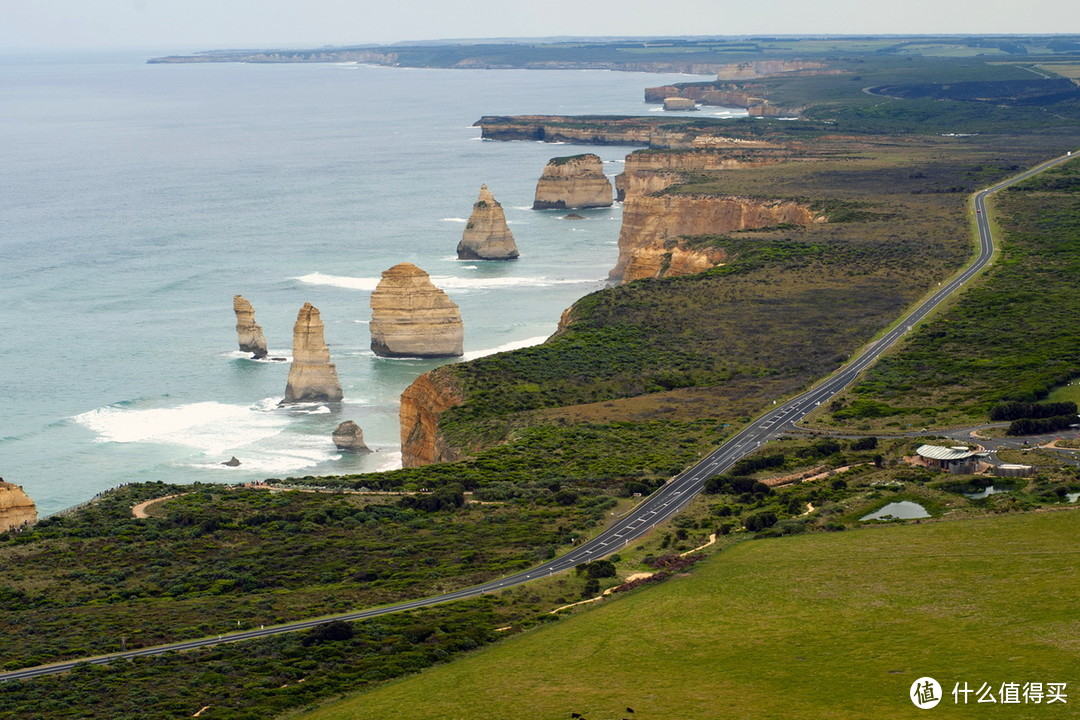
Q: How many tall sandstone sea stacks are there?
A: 5